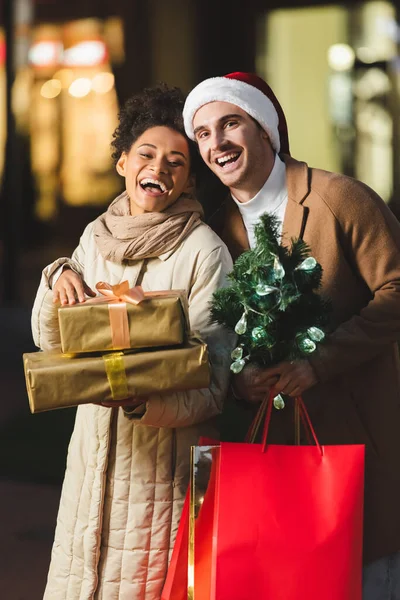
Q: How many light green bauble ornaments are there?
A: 10